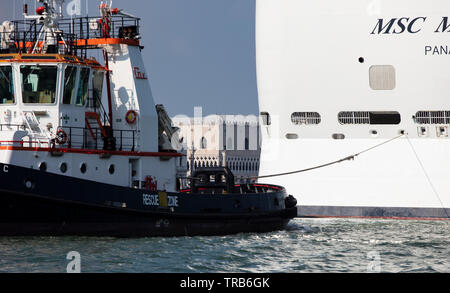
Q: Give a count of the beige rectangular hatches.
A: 1